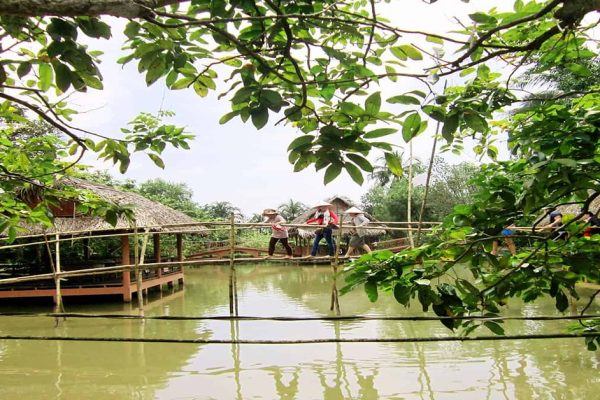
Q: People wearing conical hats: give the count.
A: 2